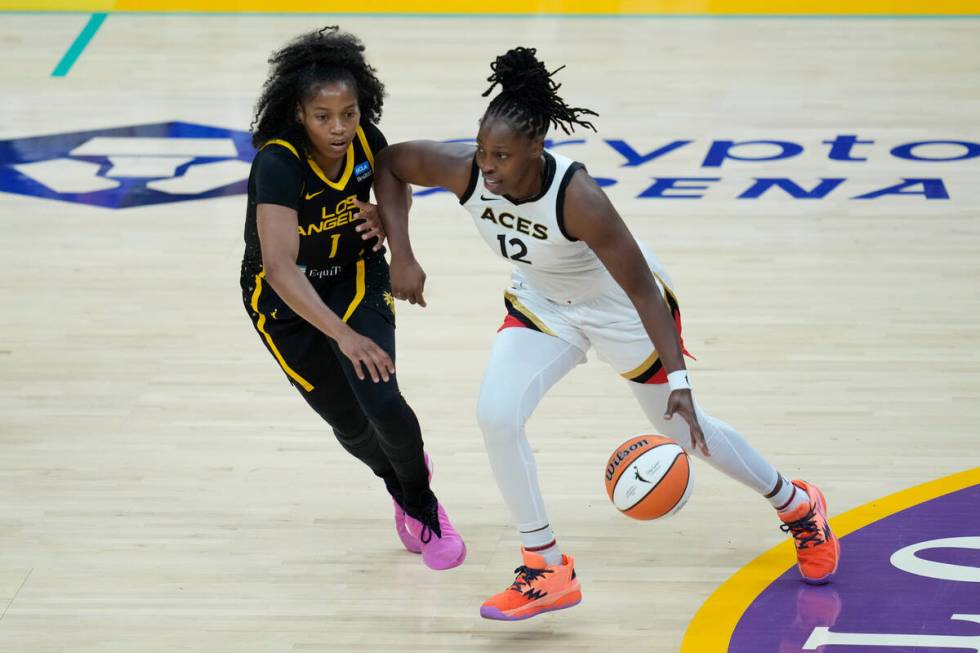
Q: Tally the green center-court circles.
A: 0